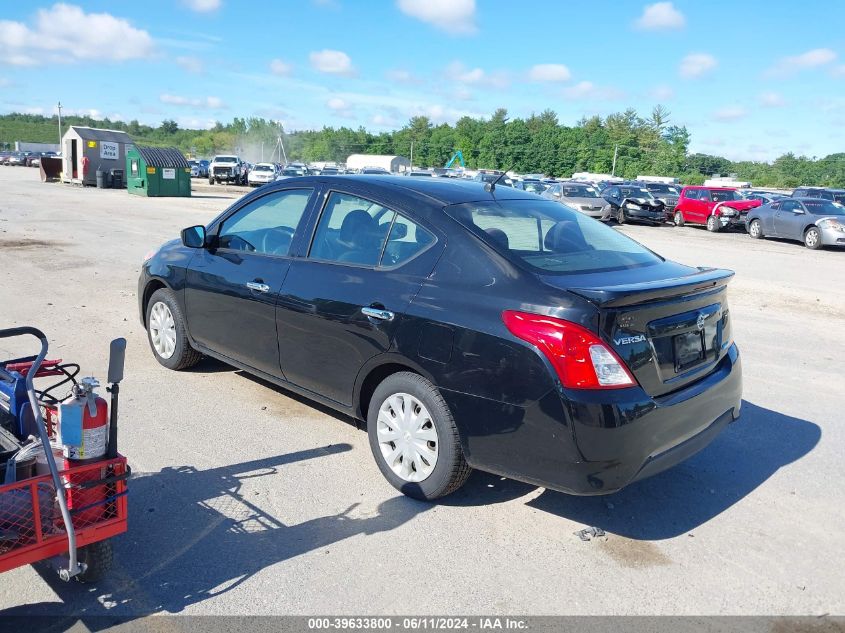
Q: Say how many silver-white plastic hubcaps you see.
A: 2